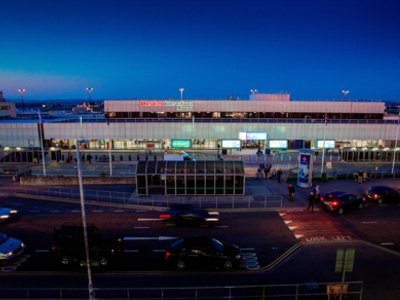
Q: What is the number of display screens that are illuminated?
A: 5